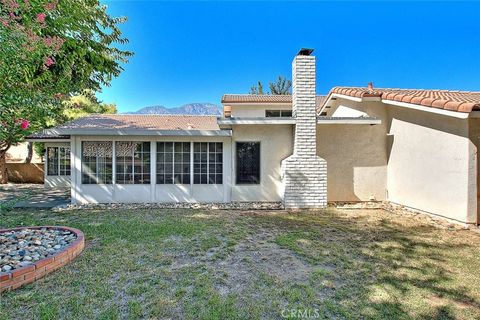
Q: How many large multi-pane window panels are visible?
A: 4